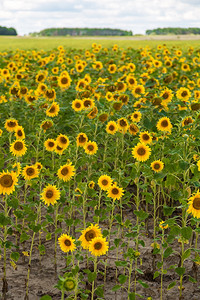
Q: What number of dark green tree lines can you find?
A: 3